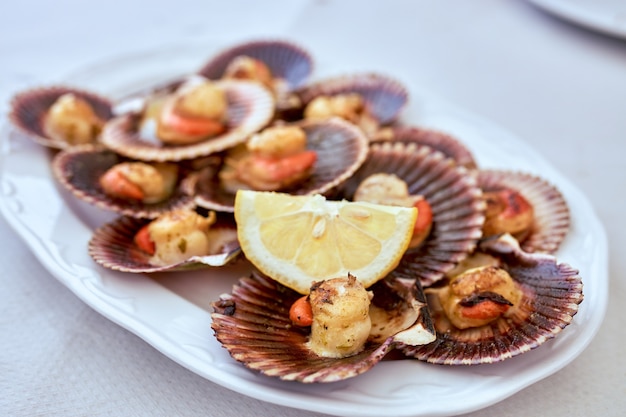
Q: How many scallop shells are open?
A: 12